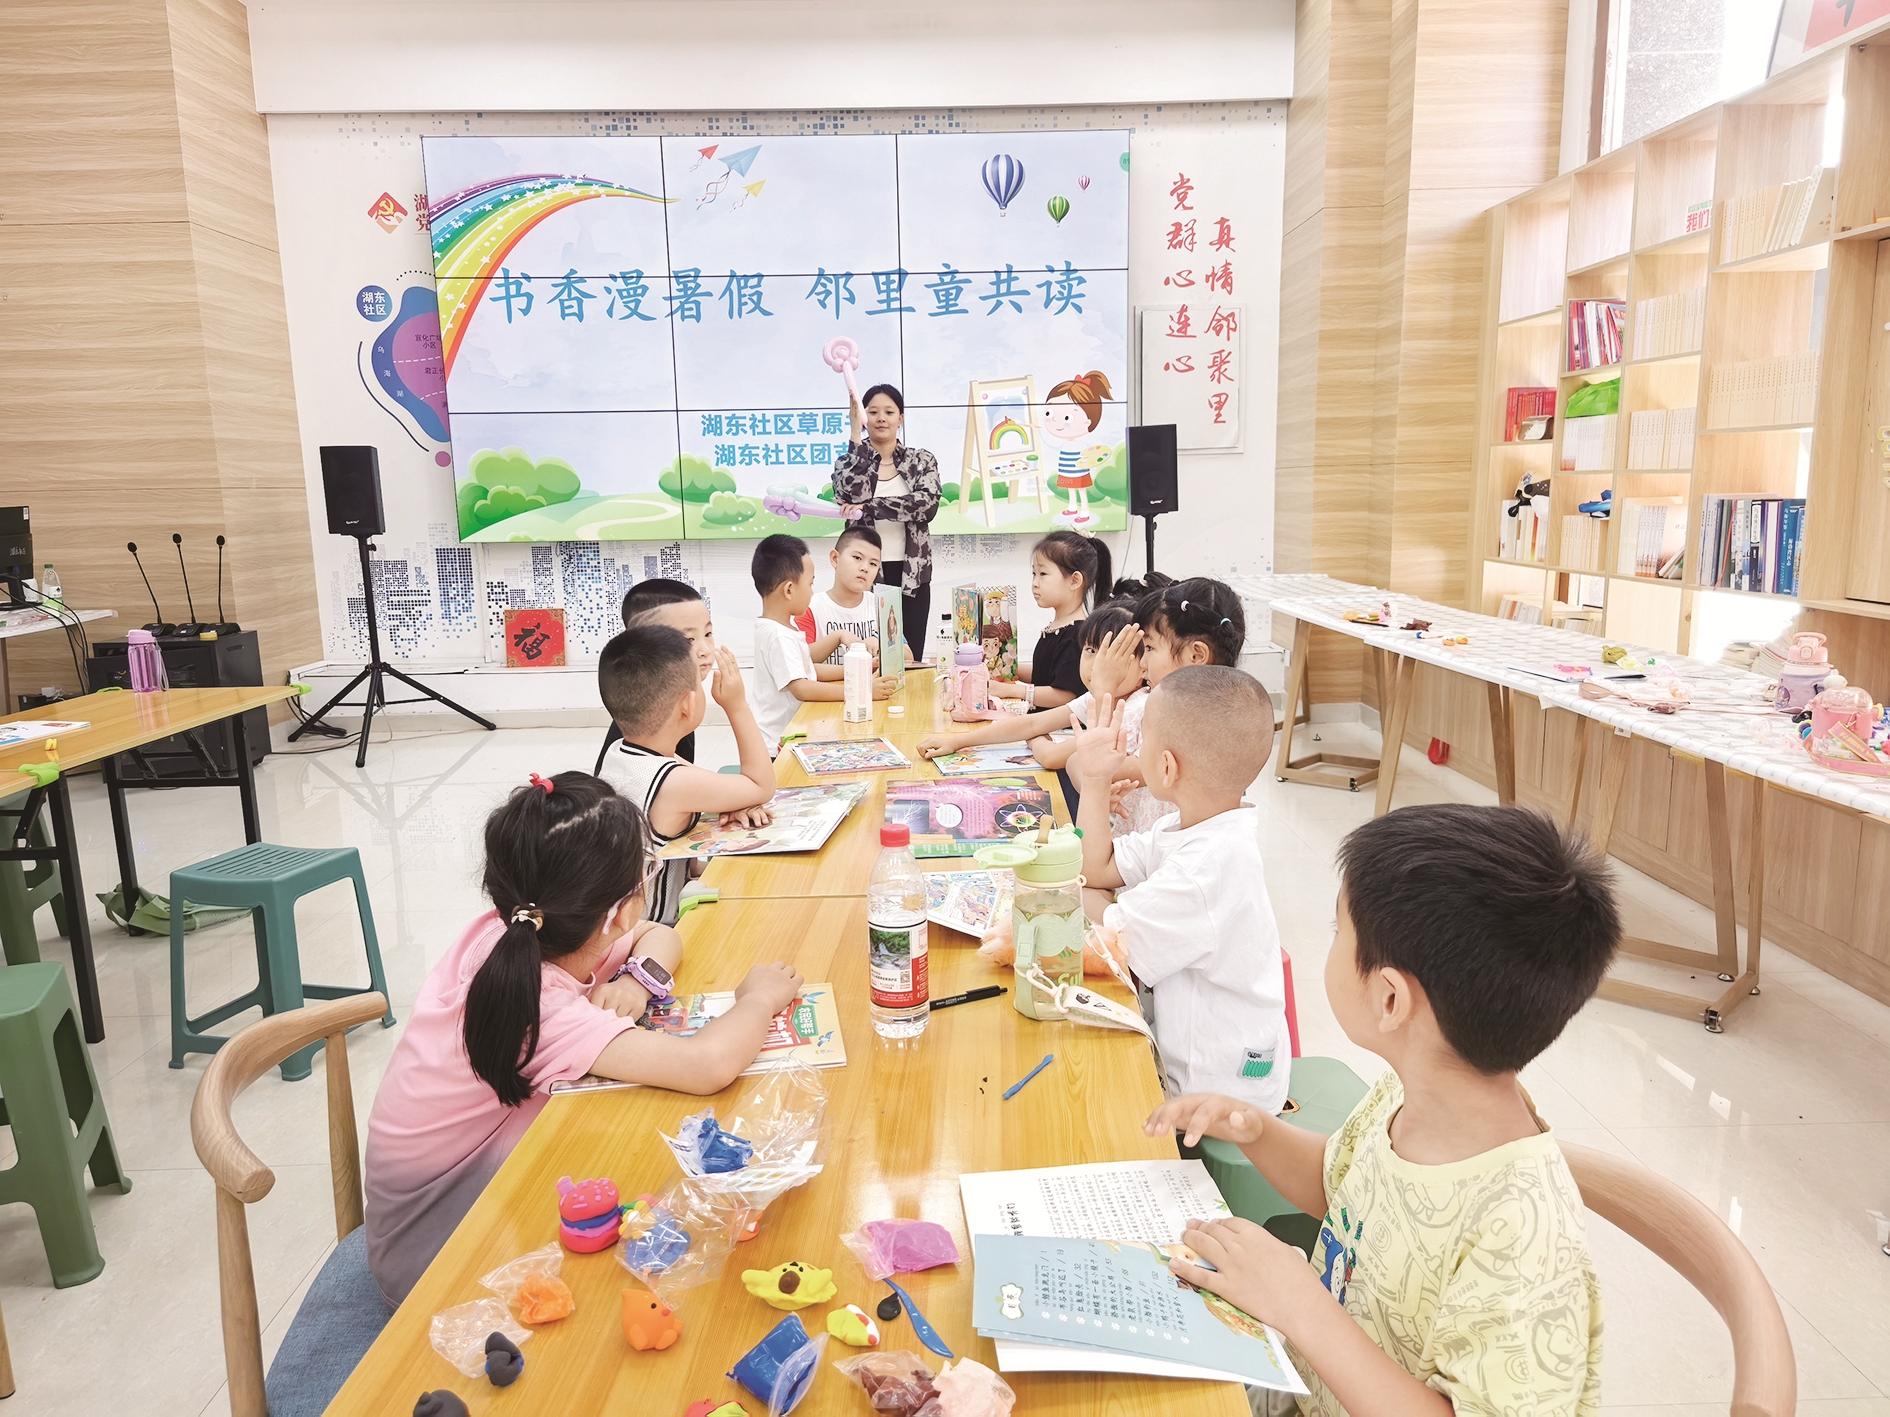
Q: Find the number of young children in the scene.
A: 11